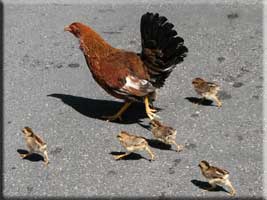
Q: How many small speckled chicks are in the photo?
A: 5